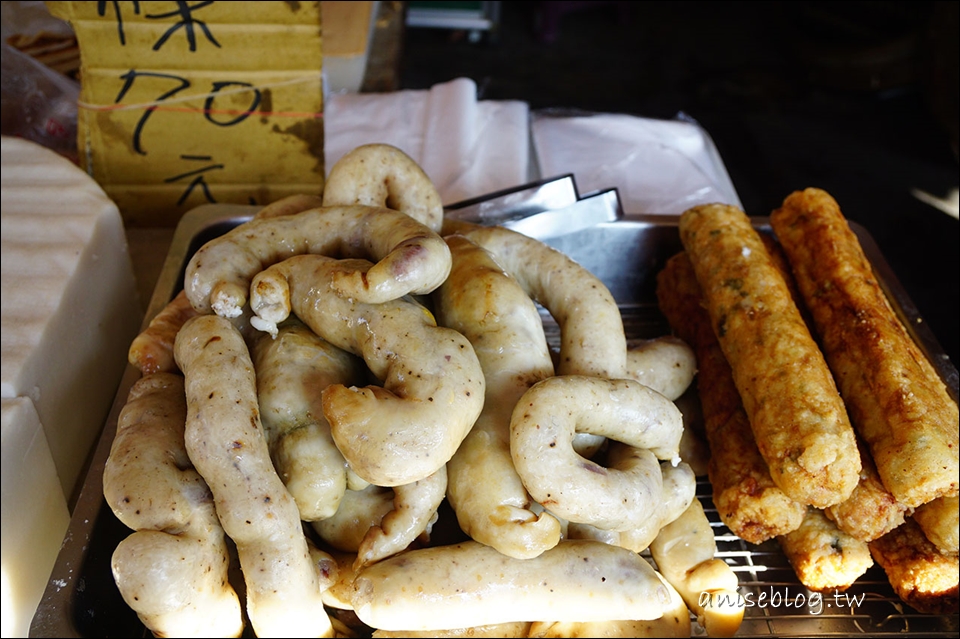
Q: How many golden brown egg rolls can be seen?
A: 7